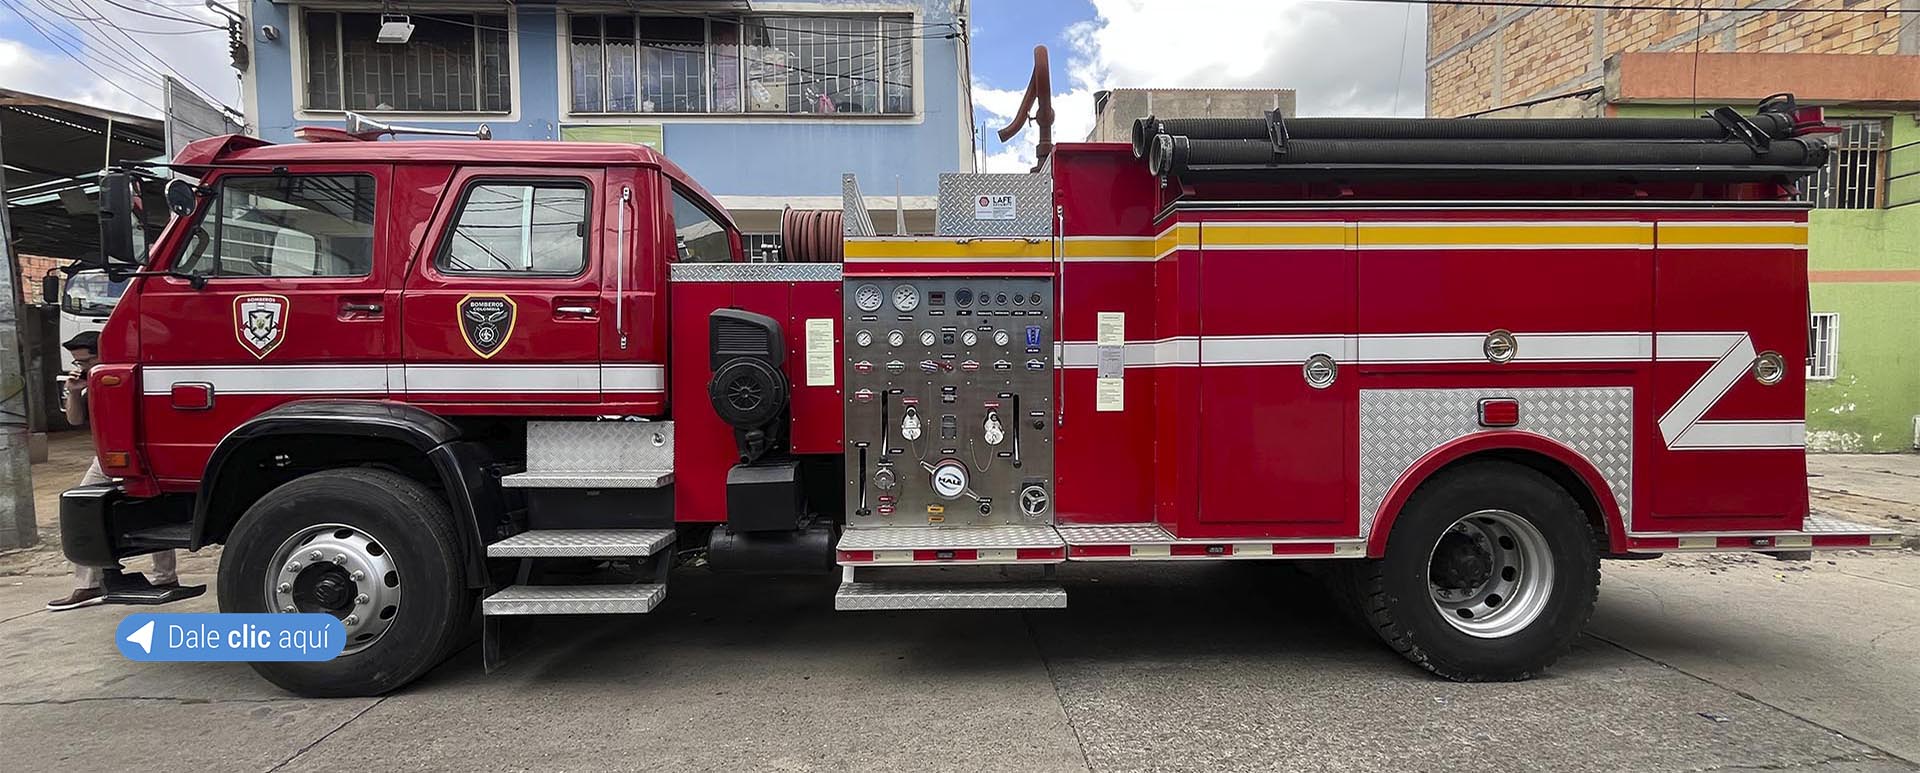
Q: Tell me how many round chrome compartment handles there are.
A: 3